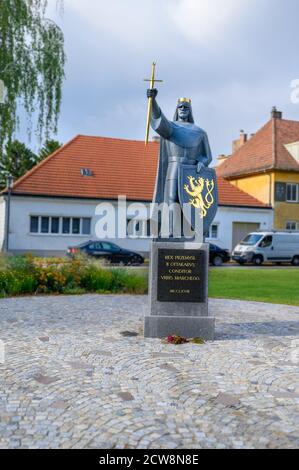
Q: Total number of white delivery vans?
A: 1